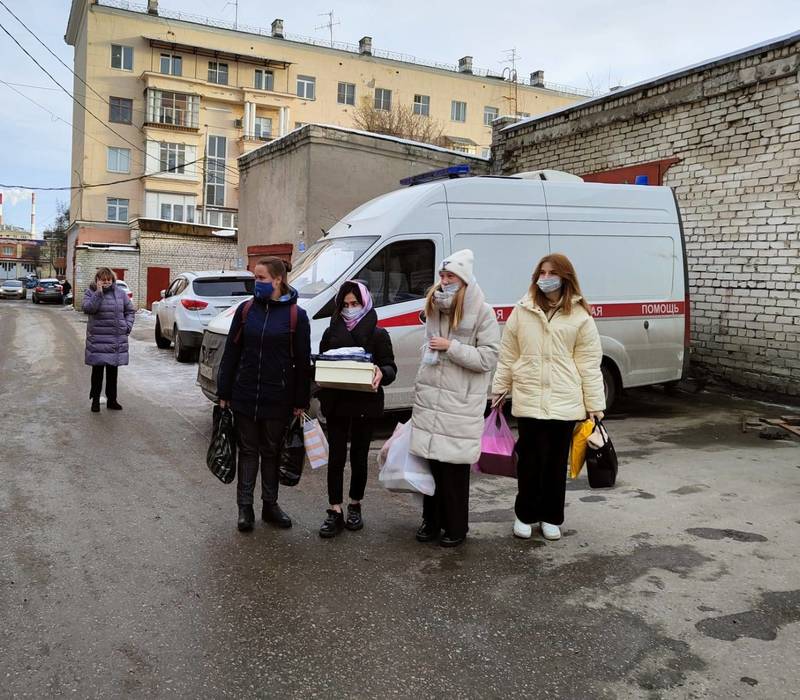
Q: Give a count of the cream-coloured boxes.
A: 1